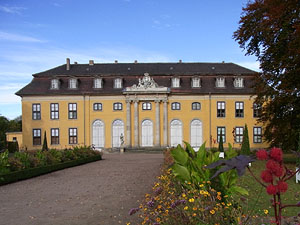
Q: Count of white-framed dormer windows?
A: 8